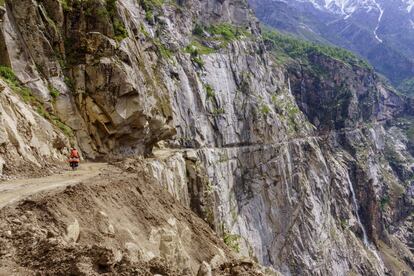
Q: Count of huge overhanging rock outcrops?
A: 1